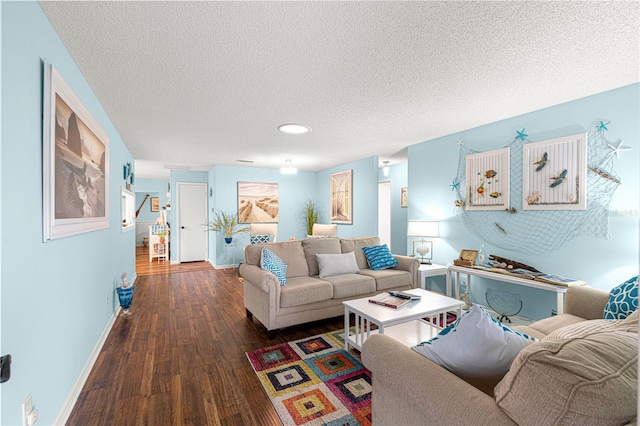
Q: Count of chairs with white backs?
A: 2